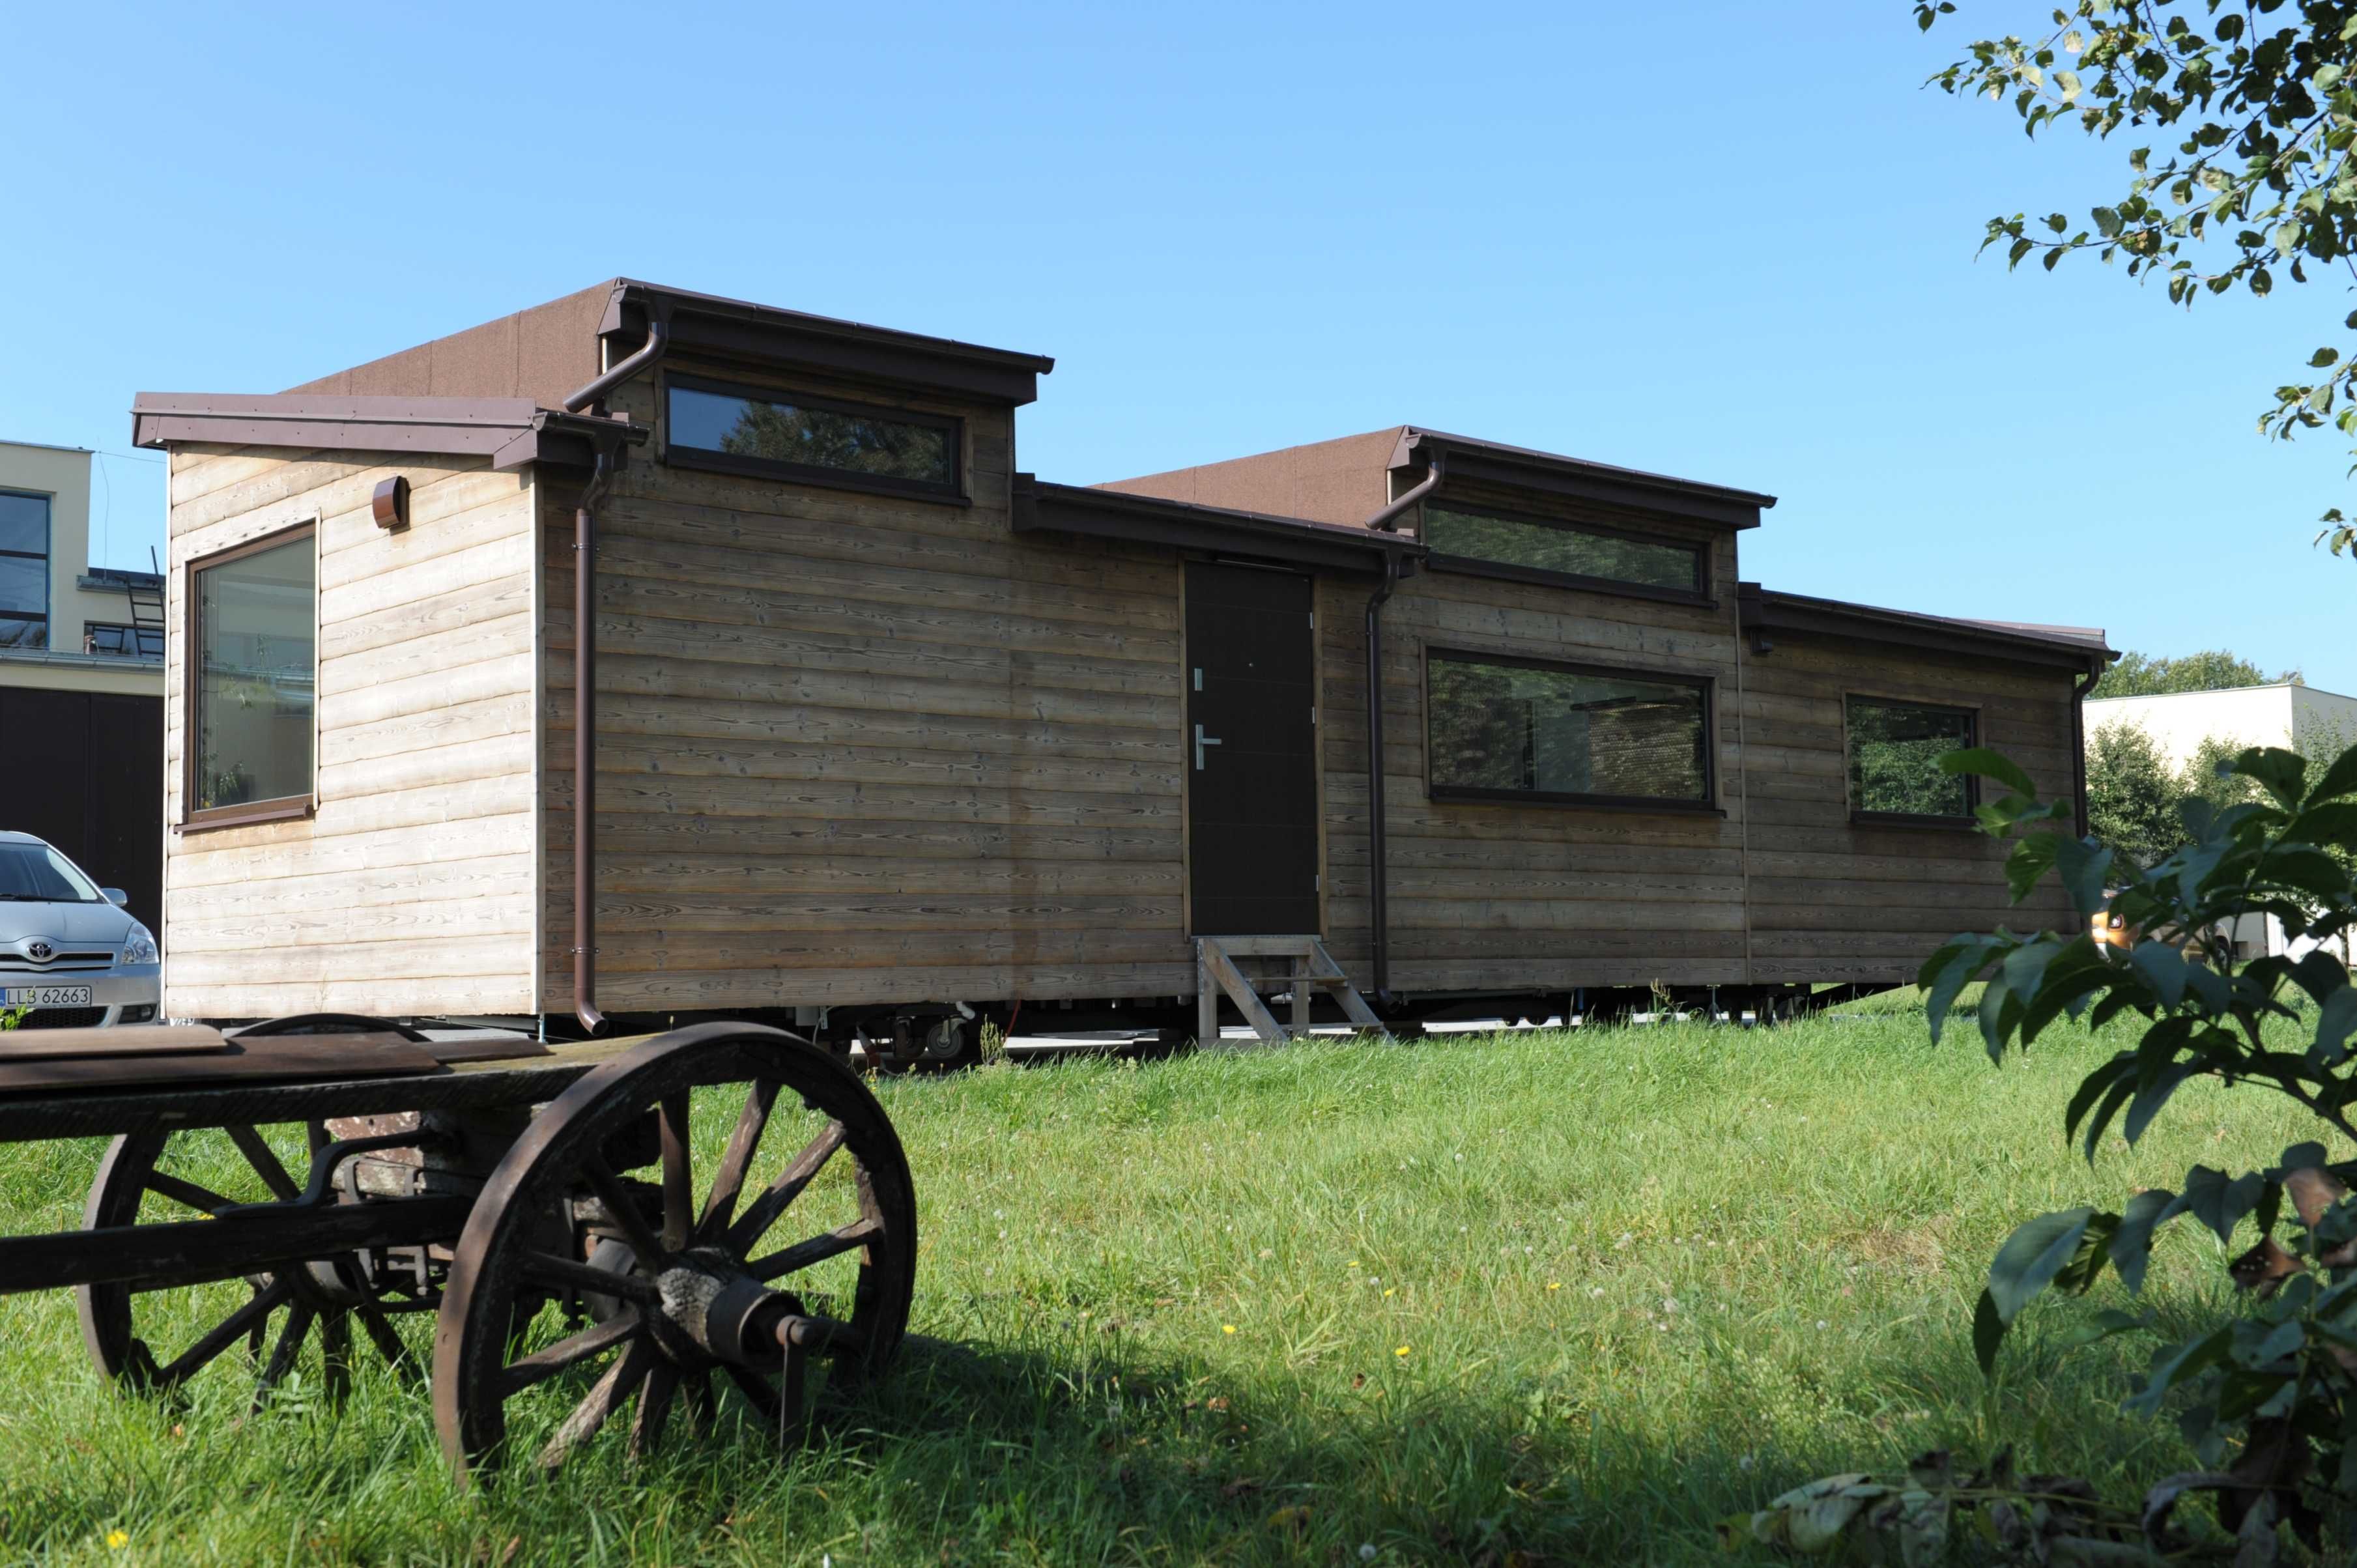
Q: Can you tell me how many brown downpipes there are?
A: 5